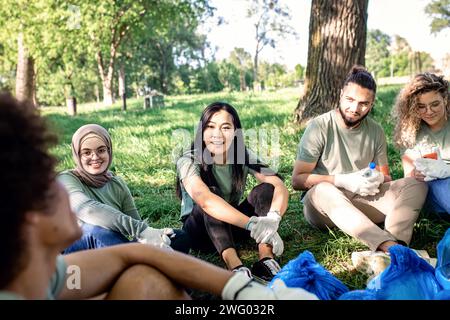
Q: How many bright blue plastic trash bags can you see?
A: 3